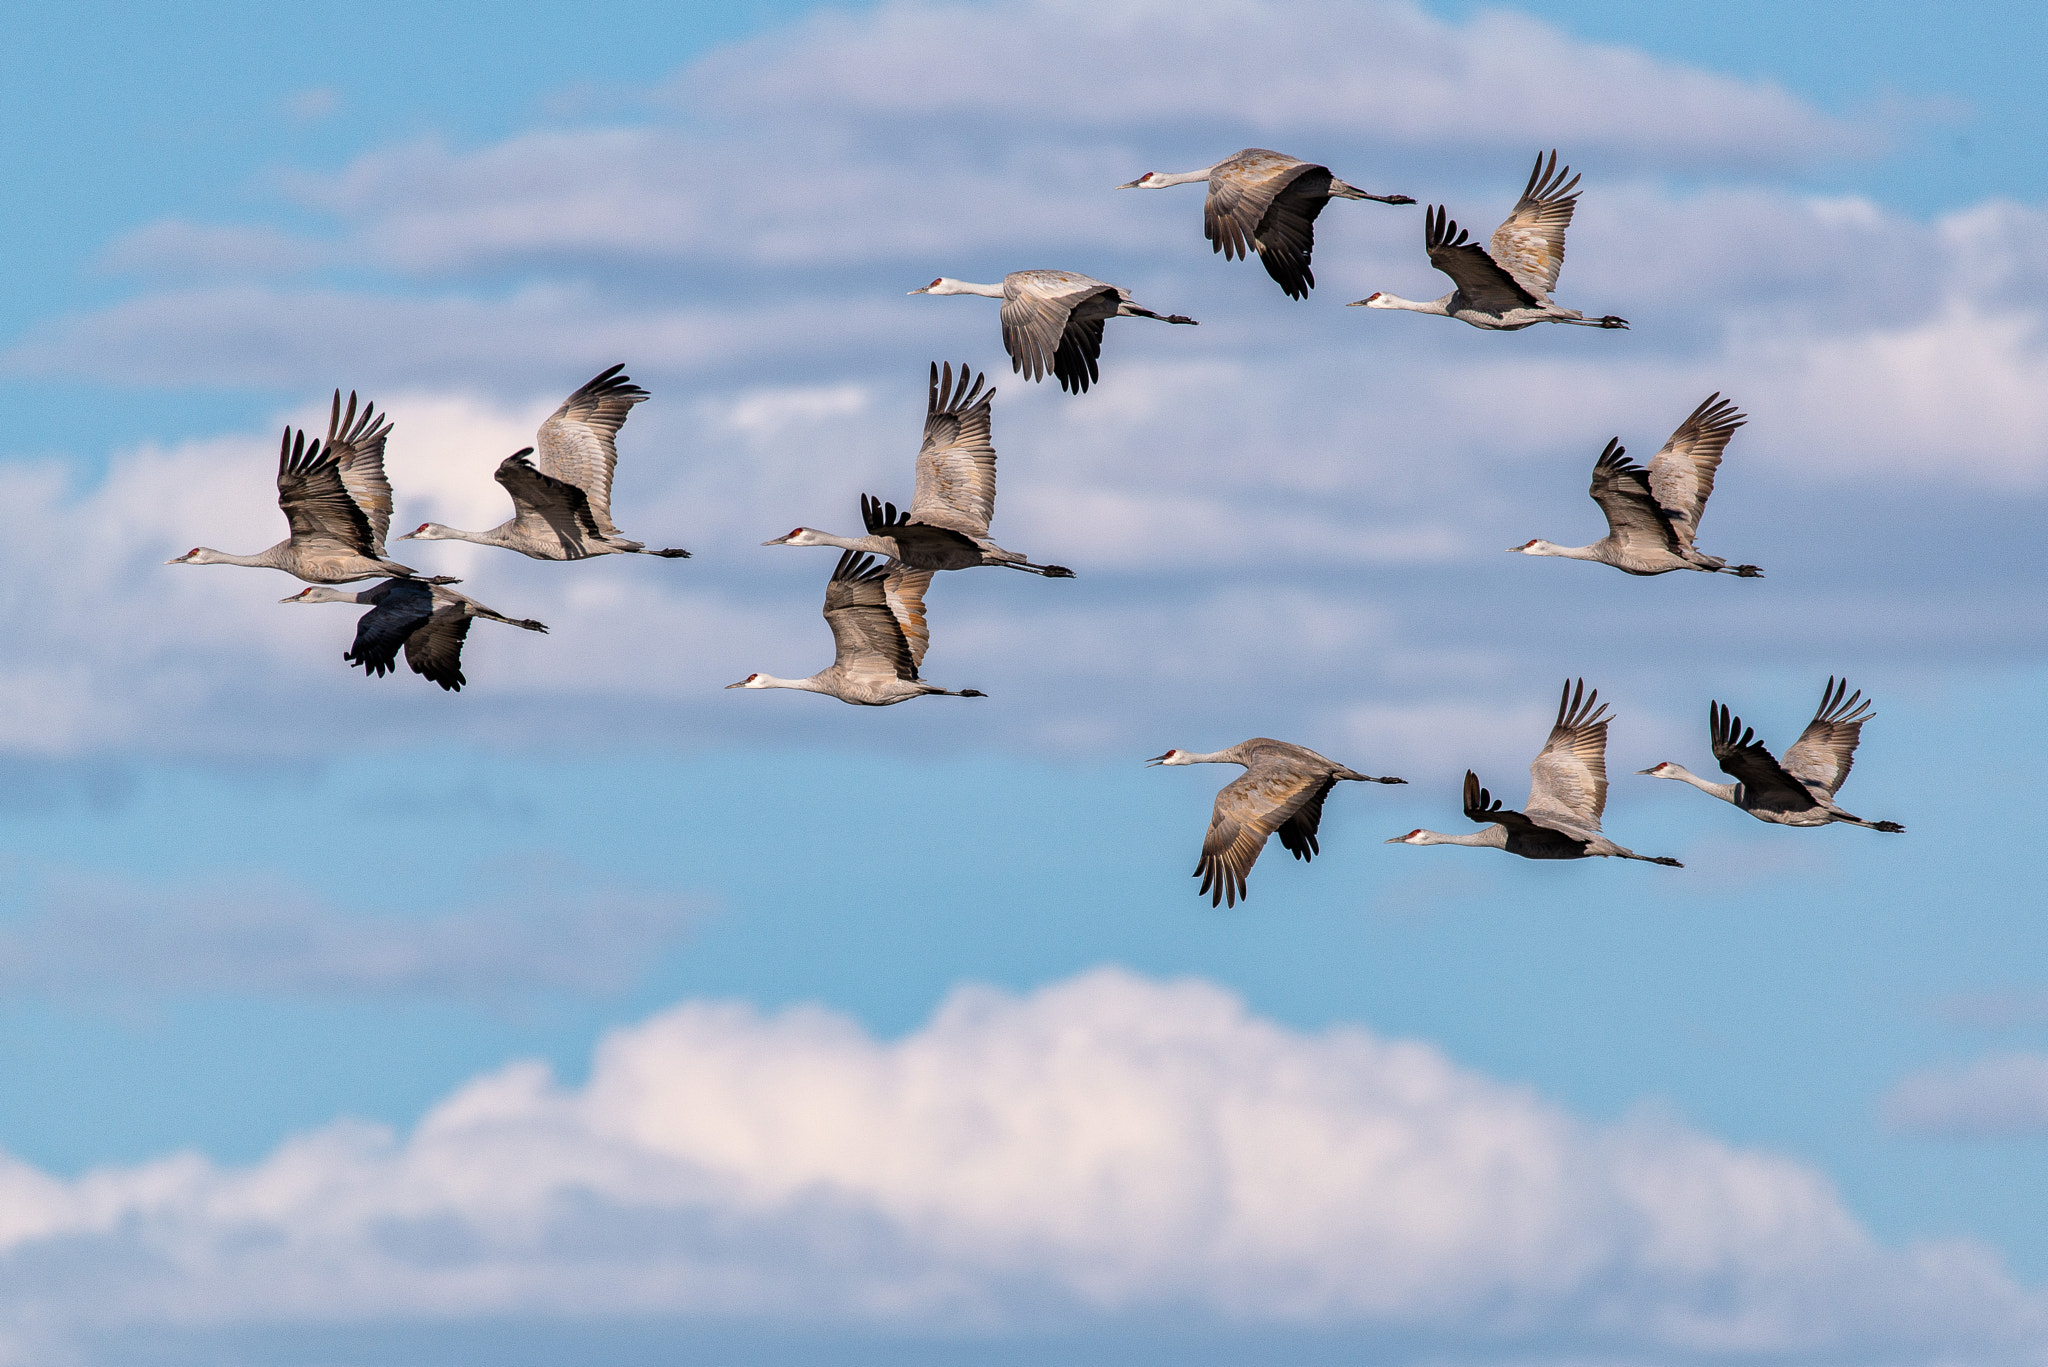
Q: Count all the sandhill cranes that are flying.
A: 12